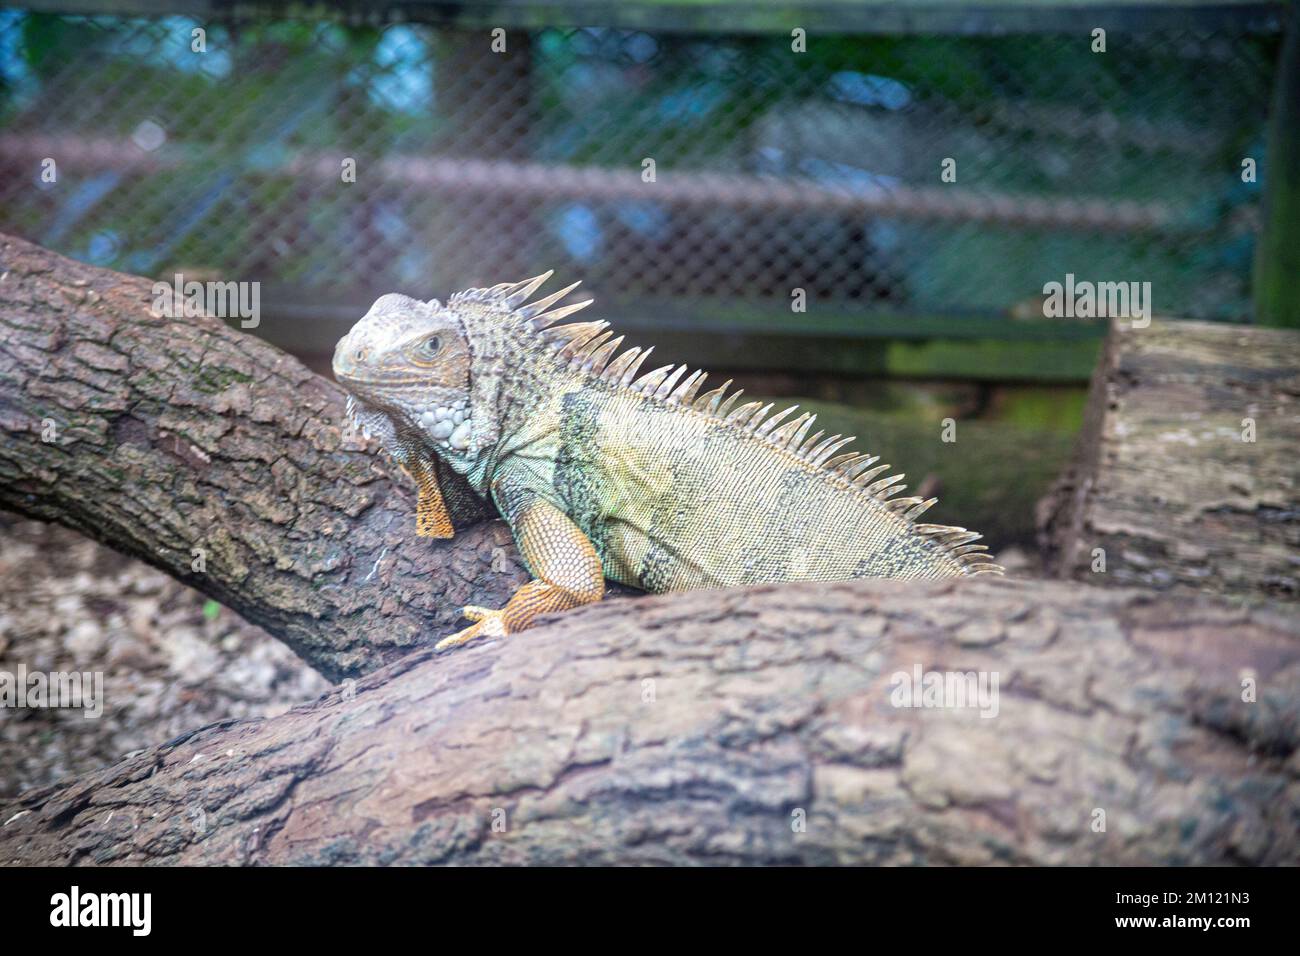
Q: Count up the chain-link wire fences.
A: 1